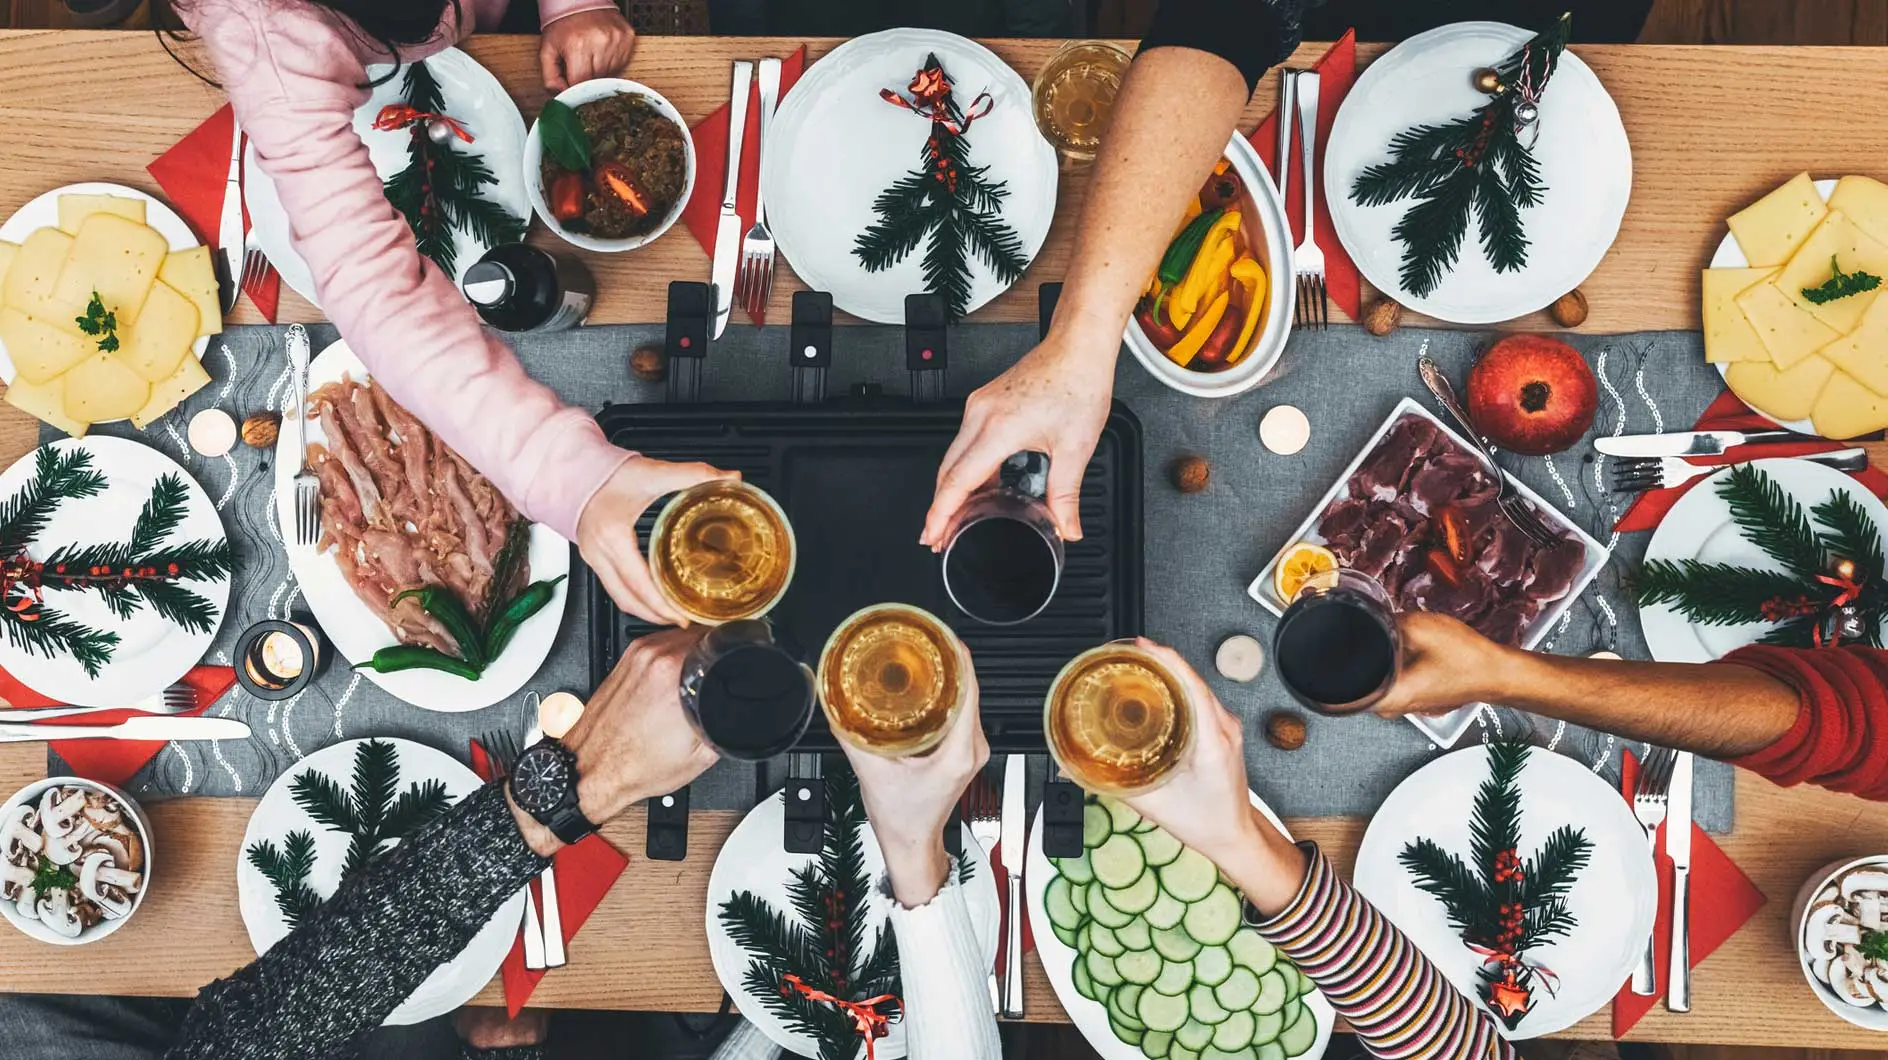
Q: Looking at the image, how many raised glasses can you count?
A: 6